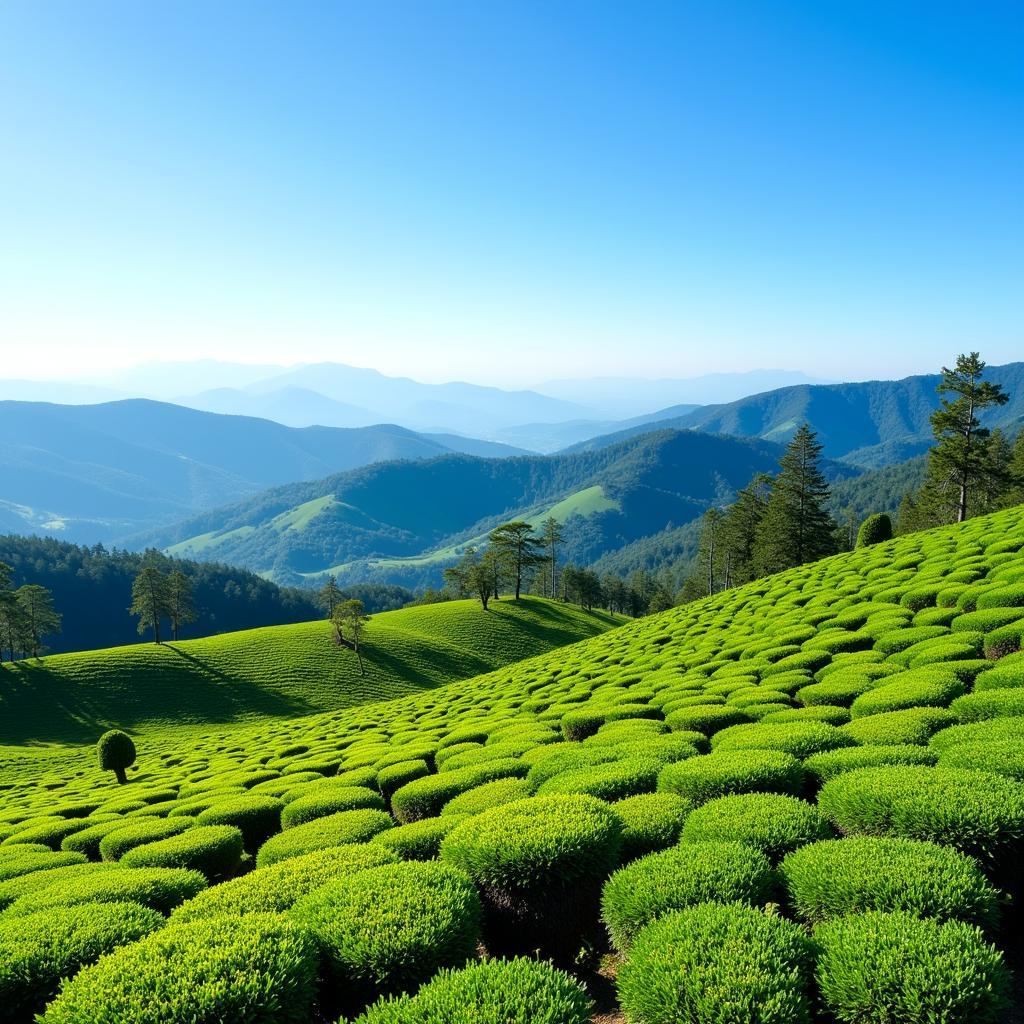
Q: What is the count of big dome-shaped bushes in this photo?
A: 2